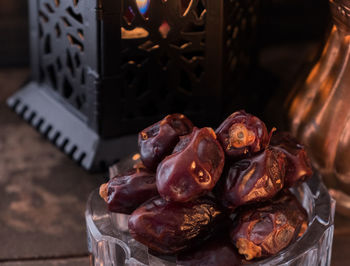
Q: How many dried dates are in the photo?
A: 9